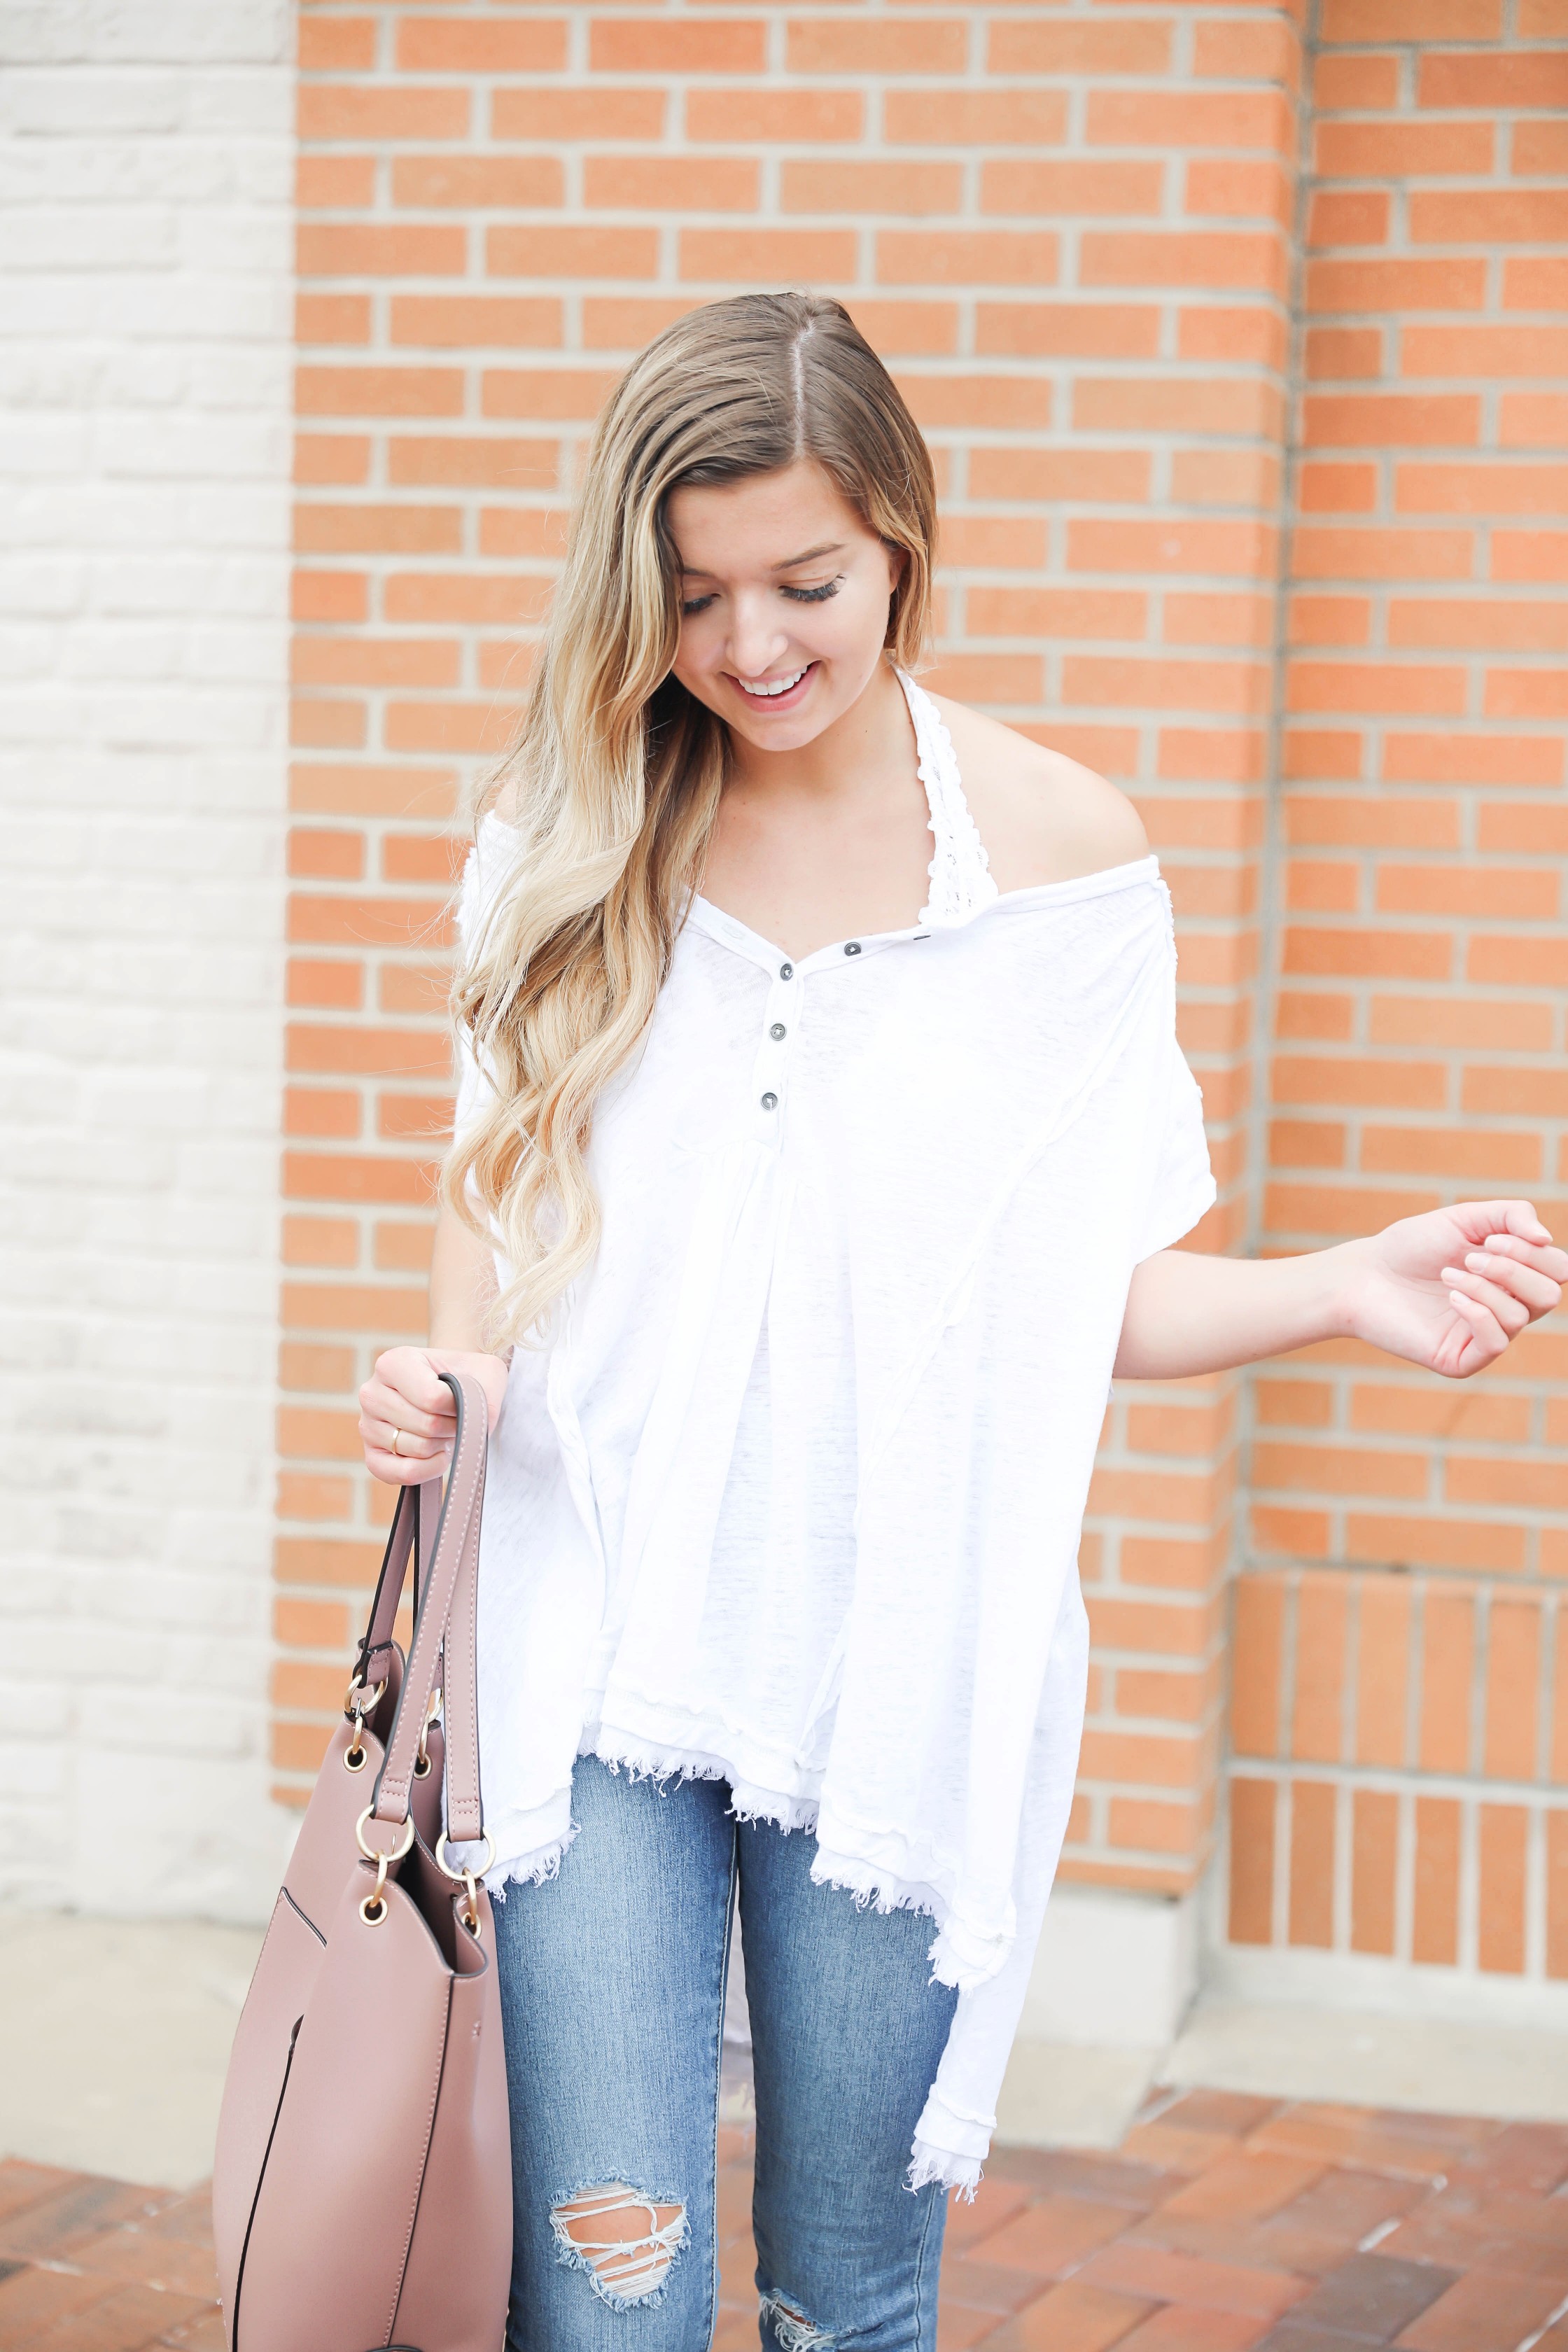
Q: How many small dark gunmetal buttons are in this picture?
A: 5